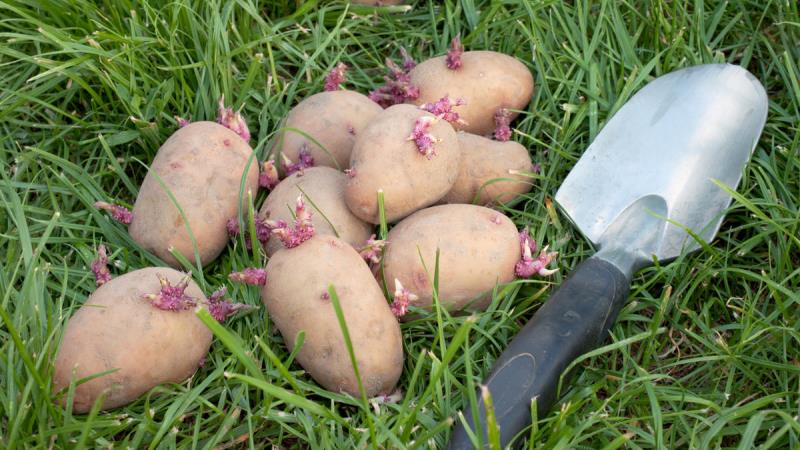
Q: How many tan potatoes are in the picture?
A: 9